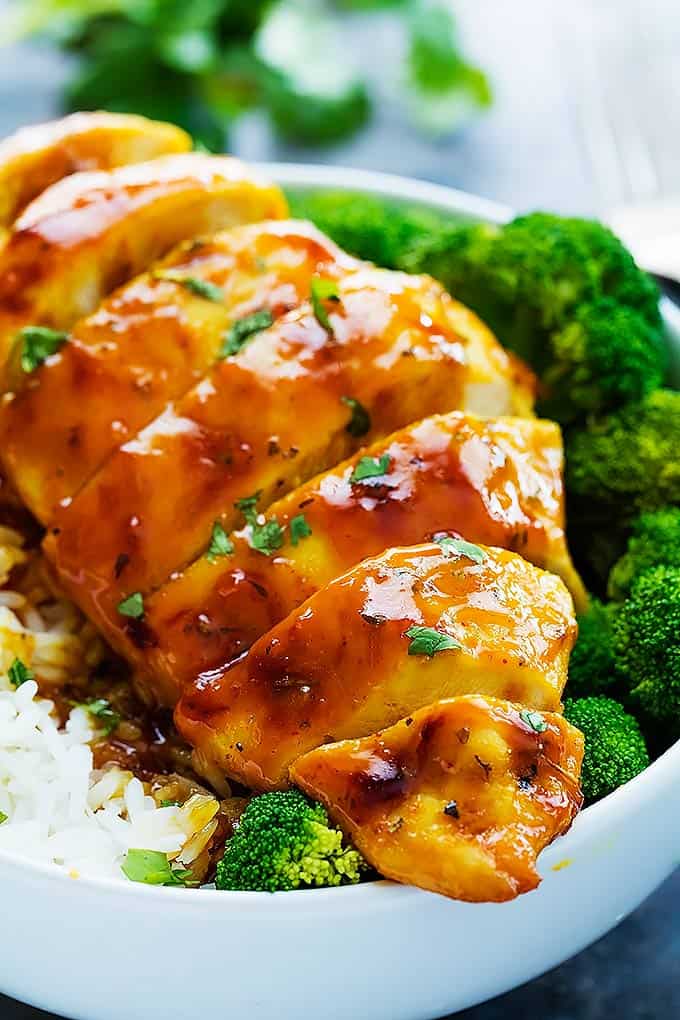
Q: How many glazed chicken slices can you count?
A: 7